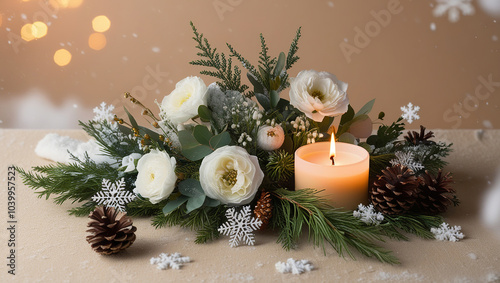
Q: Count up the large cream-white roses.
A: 4